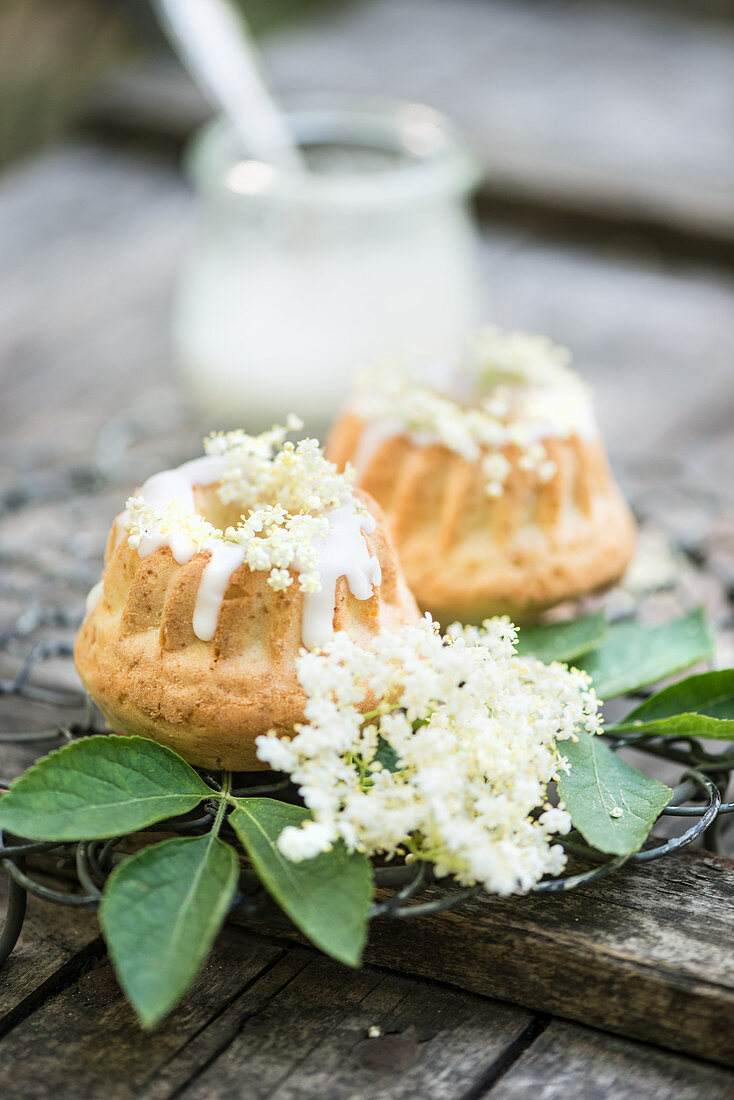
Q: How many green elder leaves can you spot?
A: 7